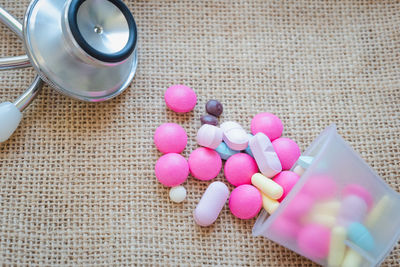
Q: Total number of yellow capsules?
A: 7